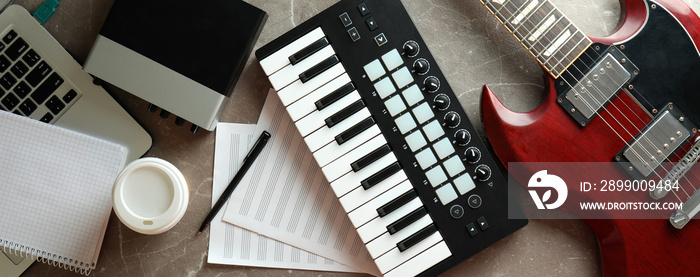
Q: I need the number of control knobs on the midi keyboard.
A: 8